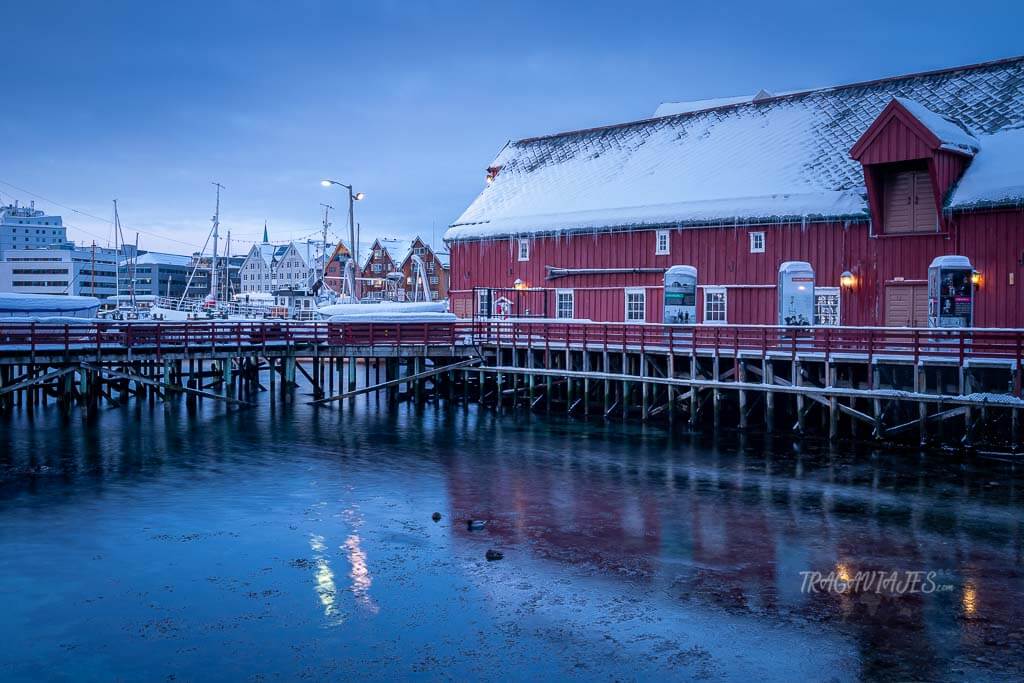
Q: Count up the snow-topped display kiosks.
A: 3